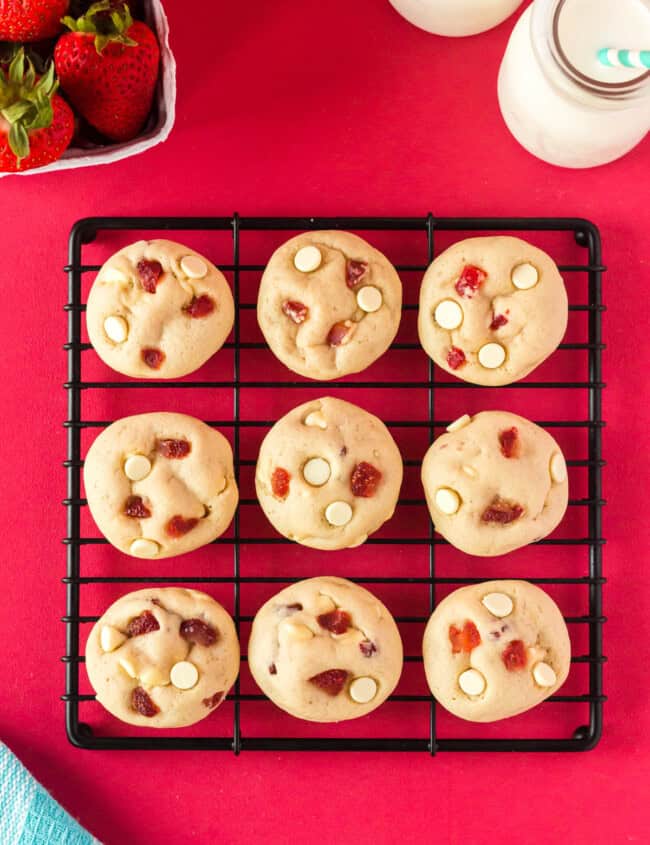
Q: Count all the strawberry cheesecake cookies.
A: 9